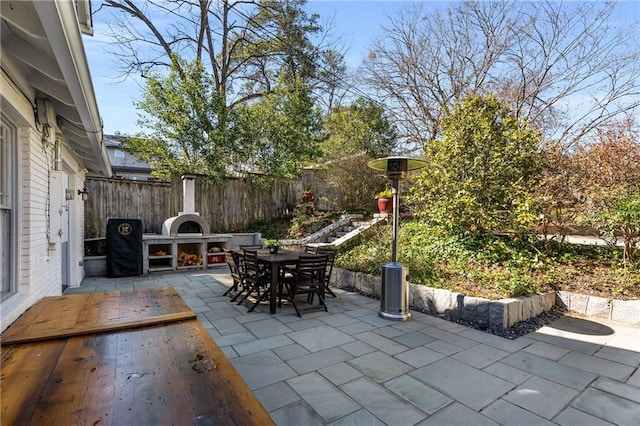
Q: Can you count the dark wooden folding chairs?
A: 6